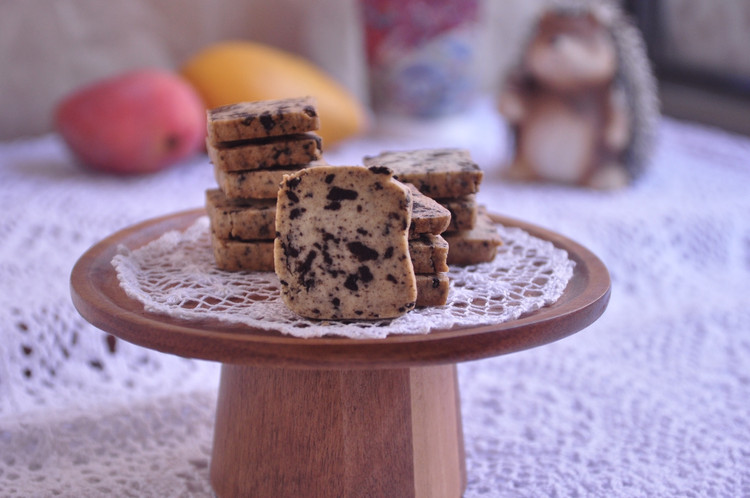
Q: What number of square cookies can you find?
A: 12